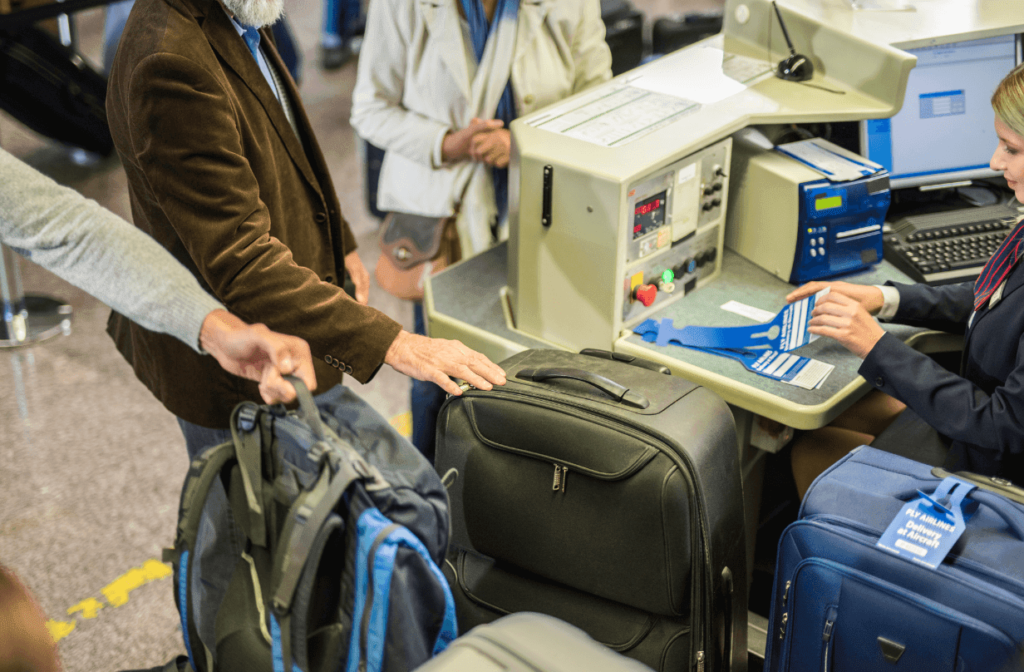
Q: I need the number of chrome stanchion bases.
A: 1